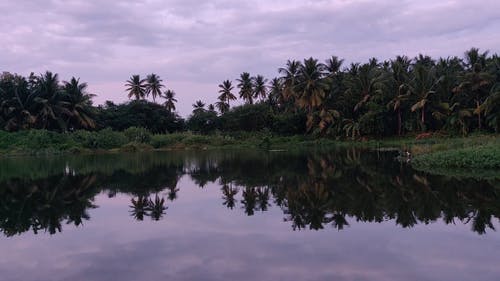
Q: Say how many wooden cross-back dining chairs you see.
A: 0